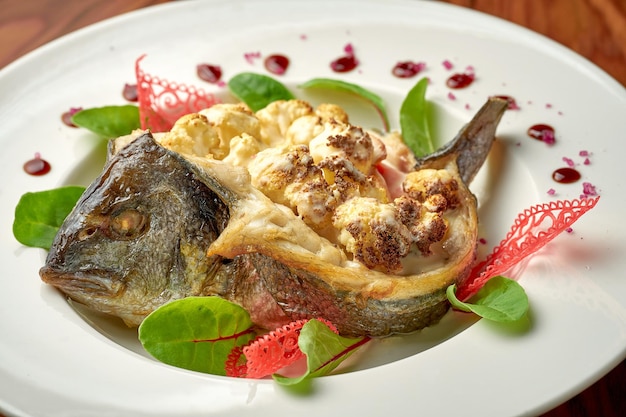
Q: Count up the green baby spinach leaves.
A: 8